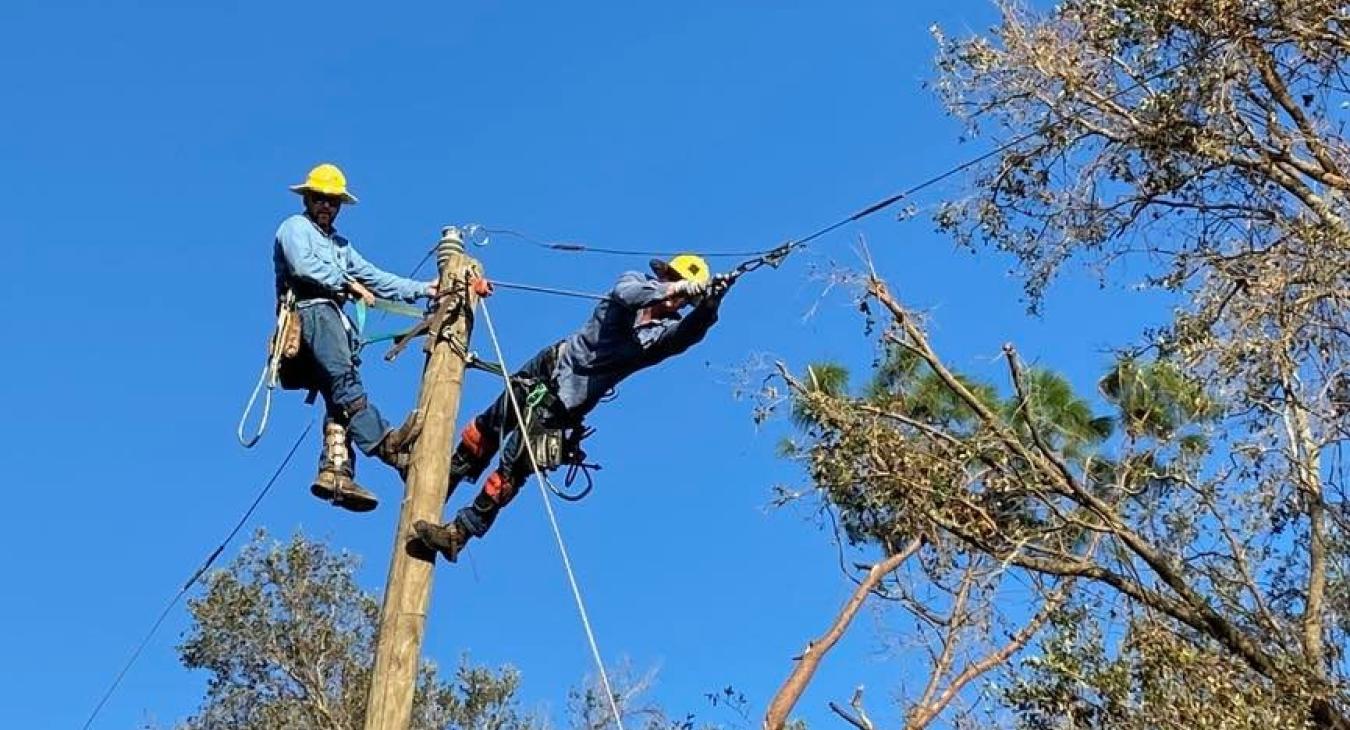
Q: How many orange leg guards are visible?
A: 2